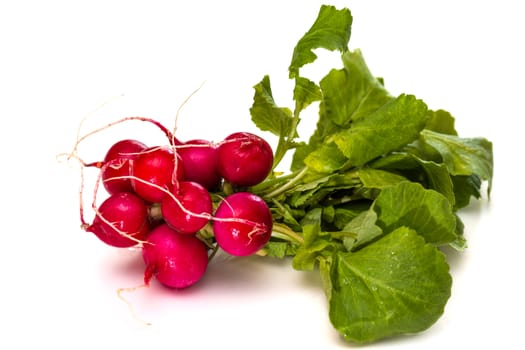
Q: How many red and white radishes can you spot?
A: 8